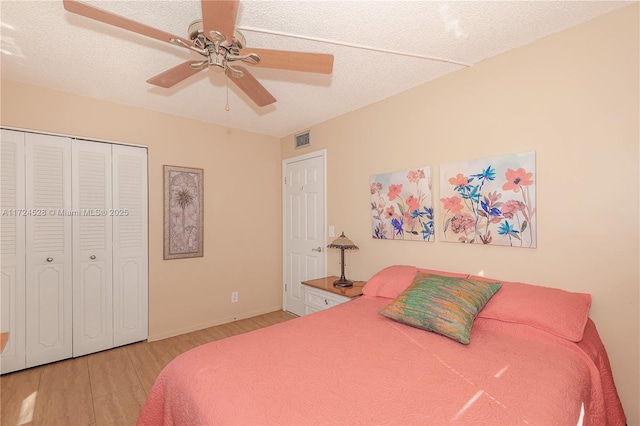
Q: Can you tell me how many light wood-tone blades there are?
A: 5